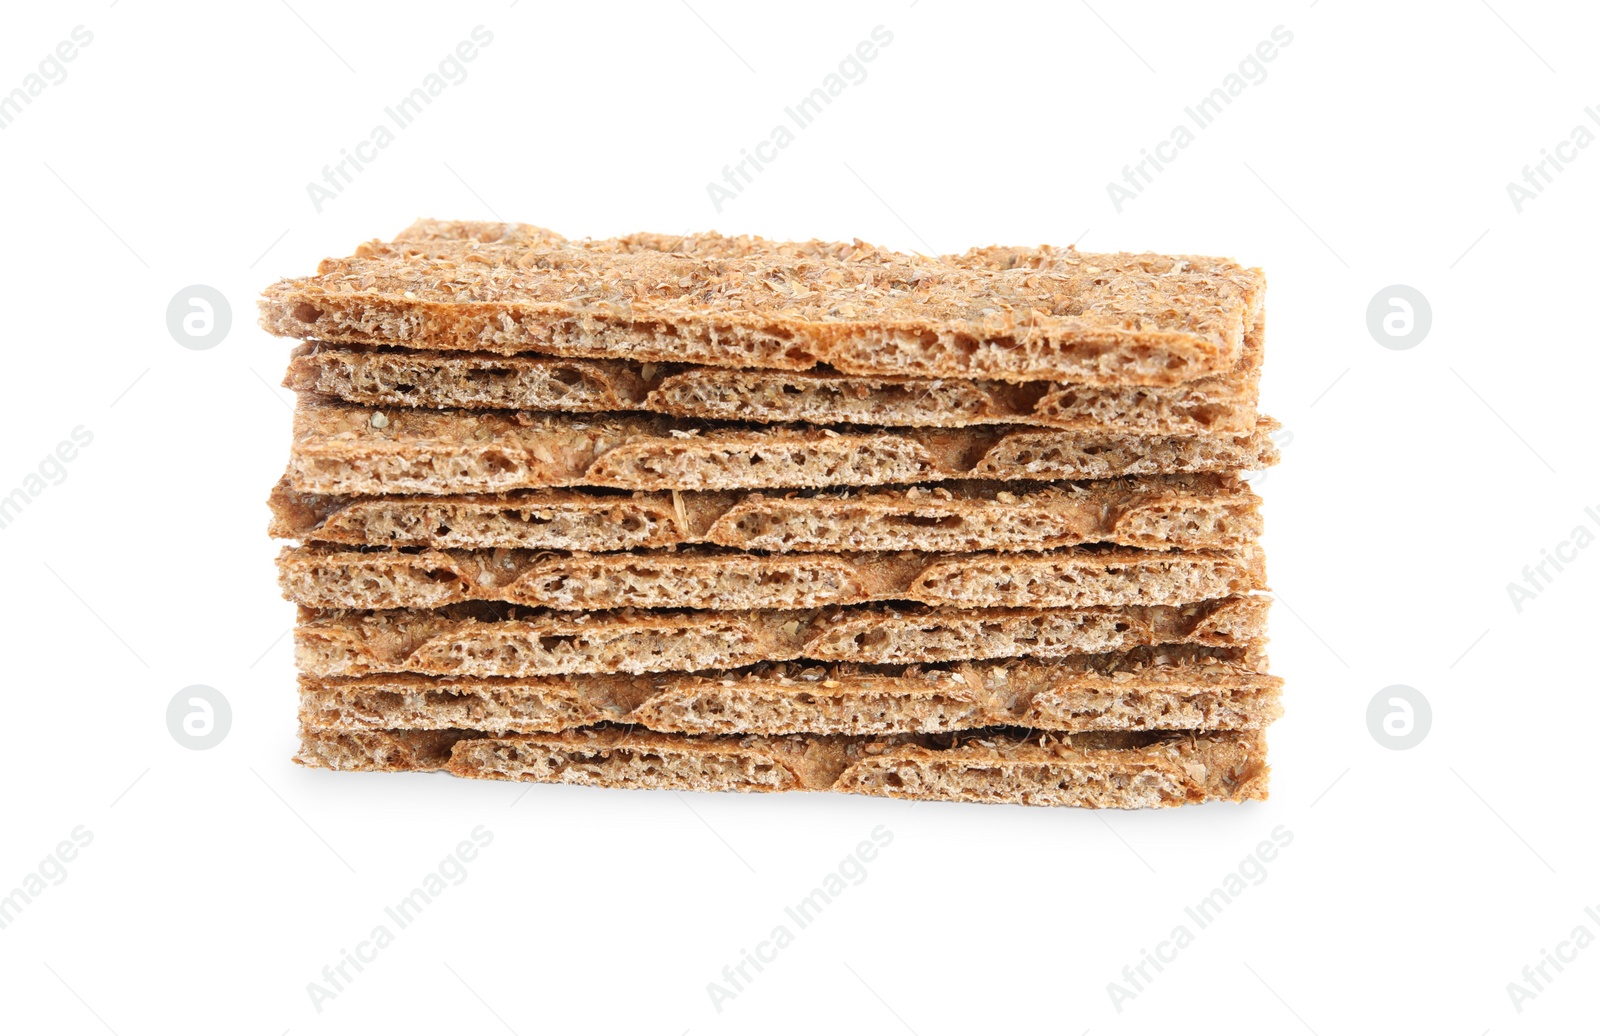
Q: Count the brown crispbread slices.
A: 8